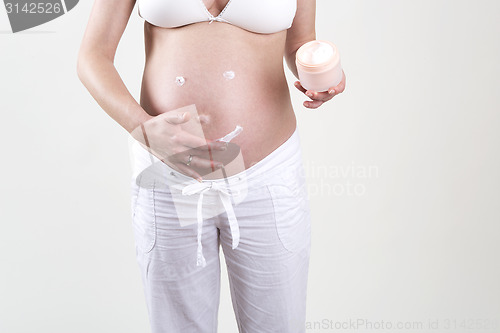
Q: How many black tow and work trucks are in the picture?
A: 0